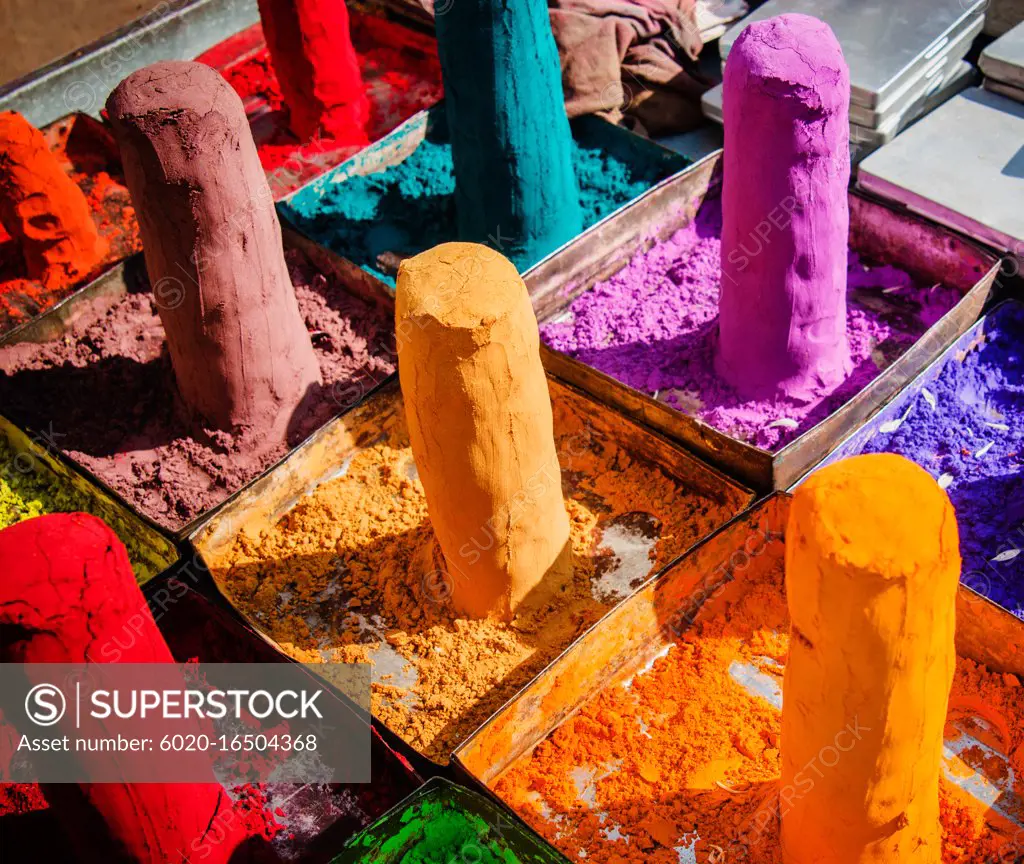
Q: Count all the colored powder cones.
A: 8